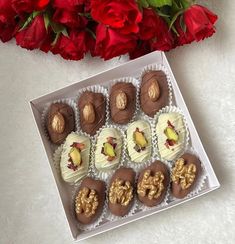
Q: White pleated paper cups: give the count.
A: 12